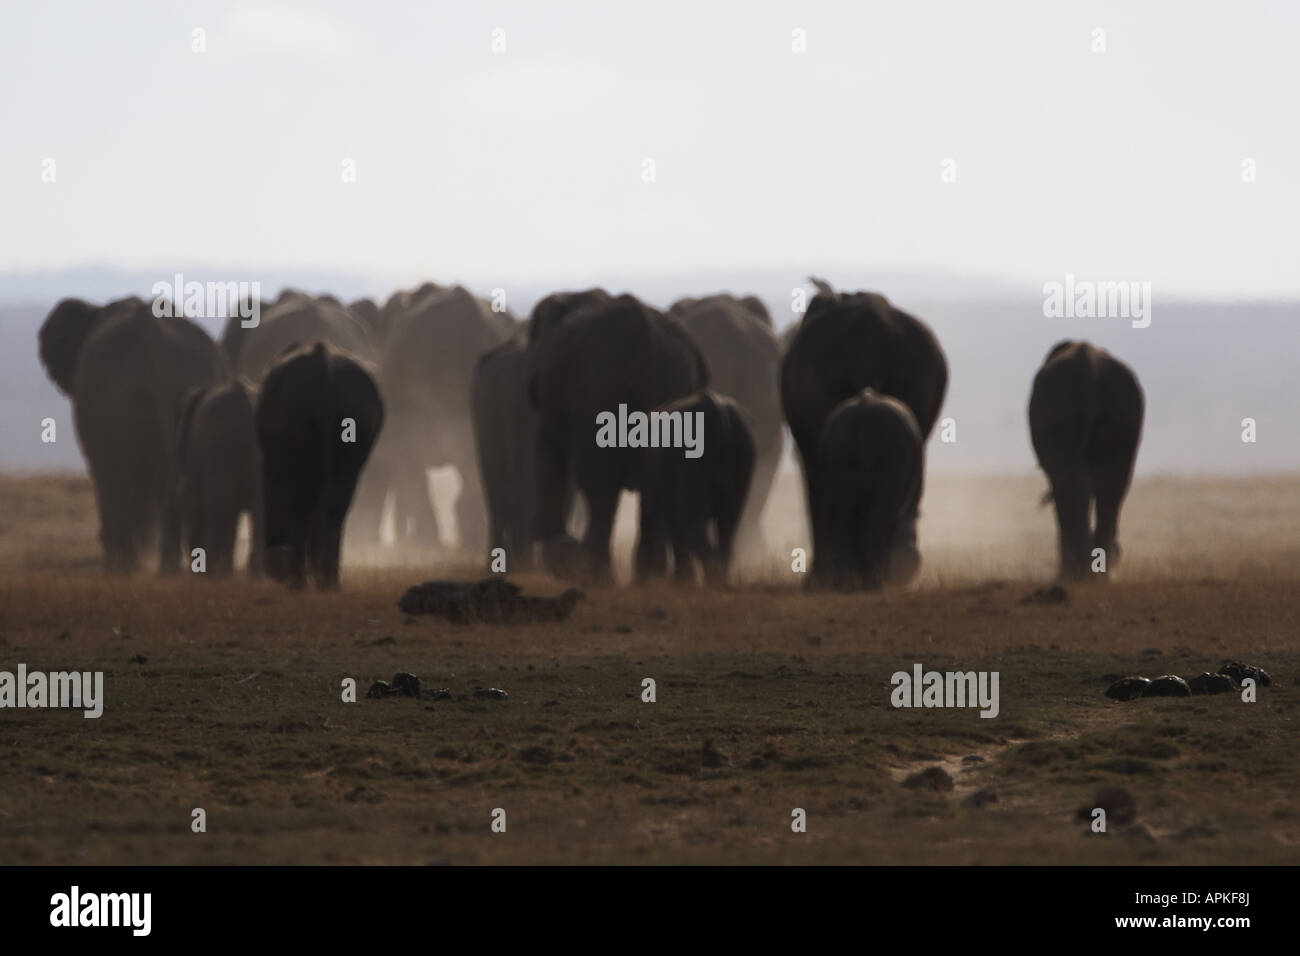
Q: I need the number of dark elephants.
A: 6